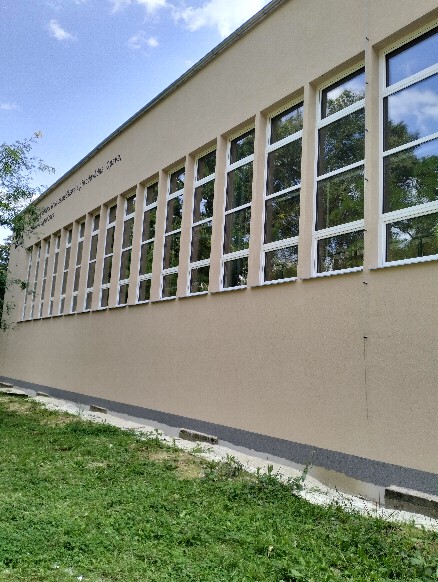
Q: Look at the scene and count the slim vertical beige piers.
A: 15